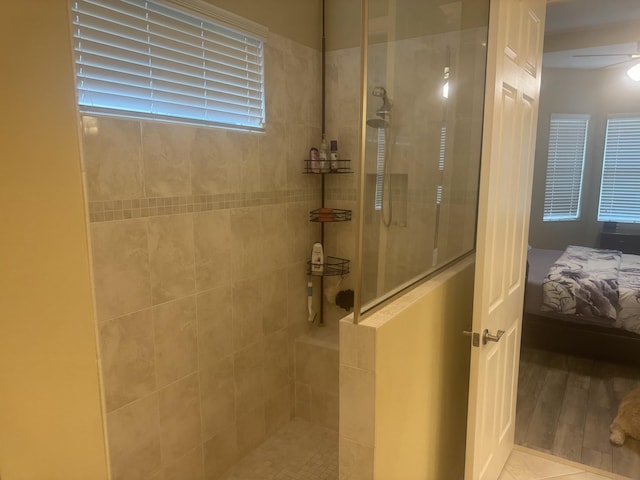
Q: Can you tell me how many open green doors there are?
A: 0